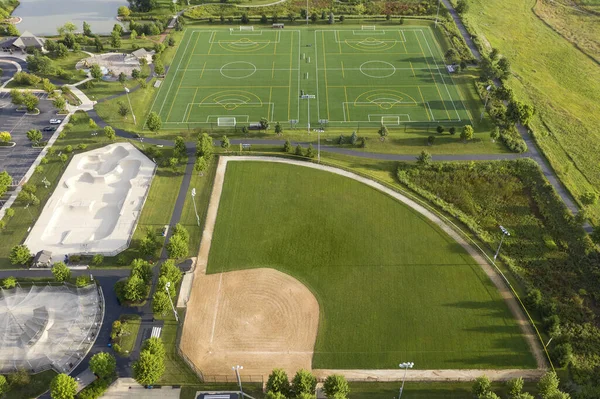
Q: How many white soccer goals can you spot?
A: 4